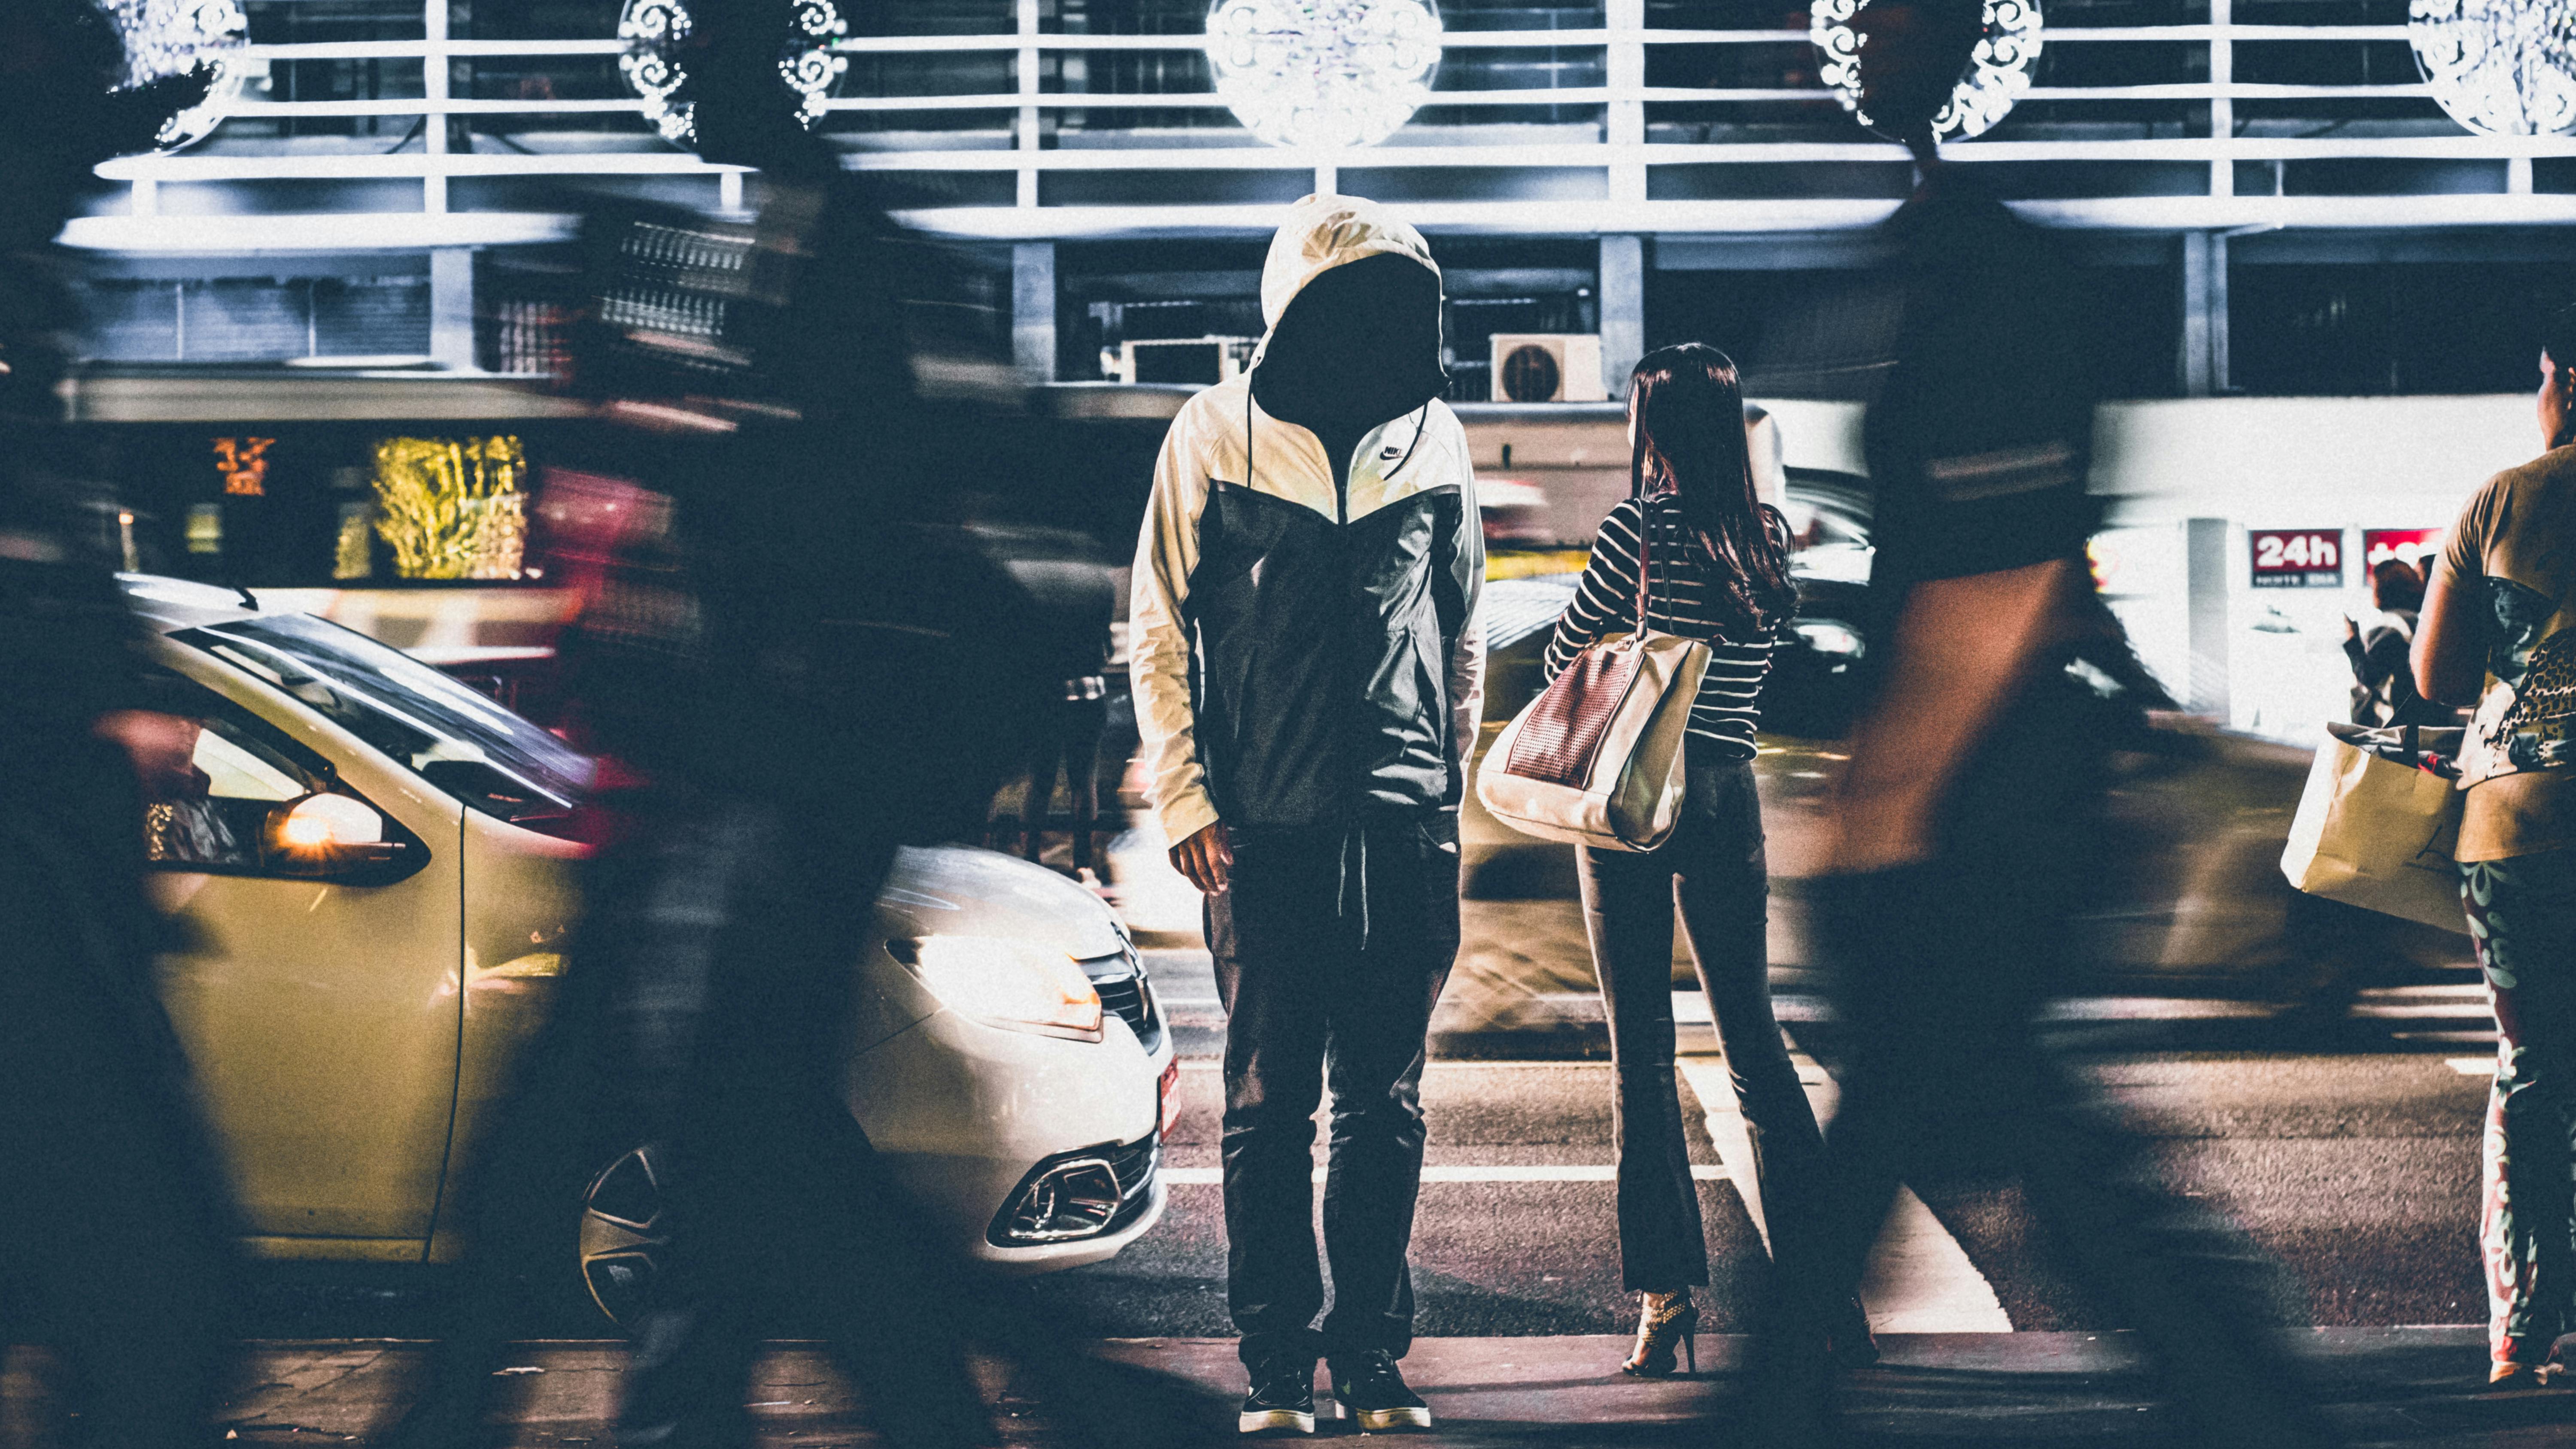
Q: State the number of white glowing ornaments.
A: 5